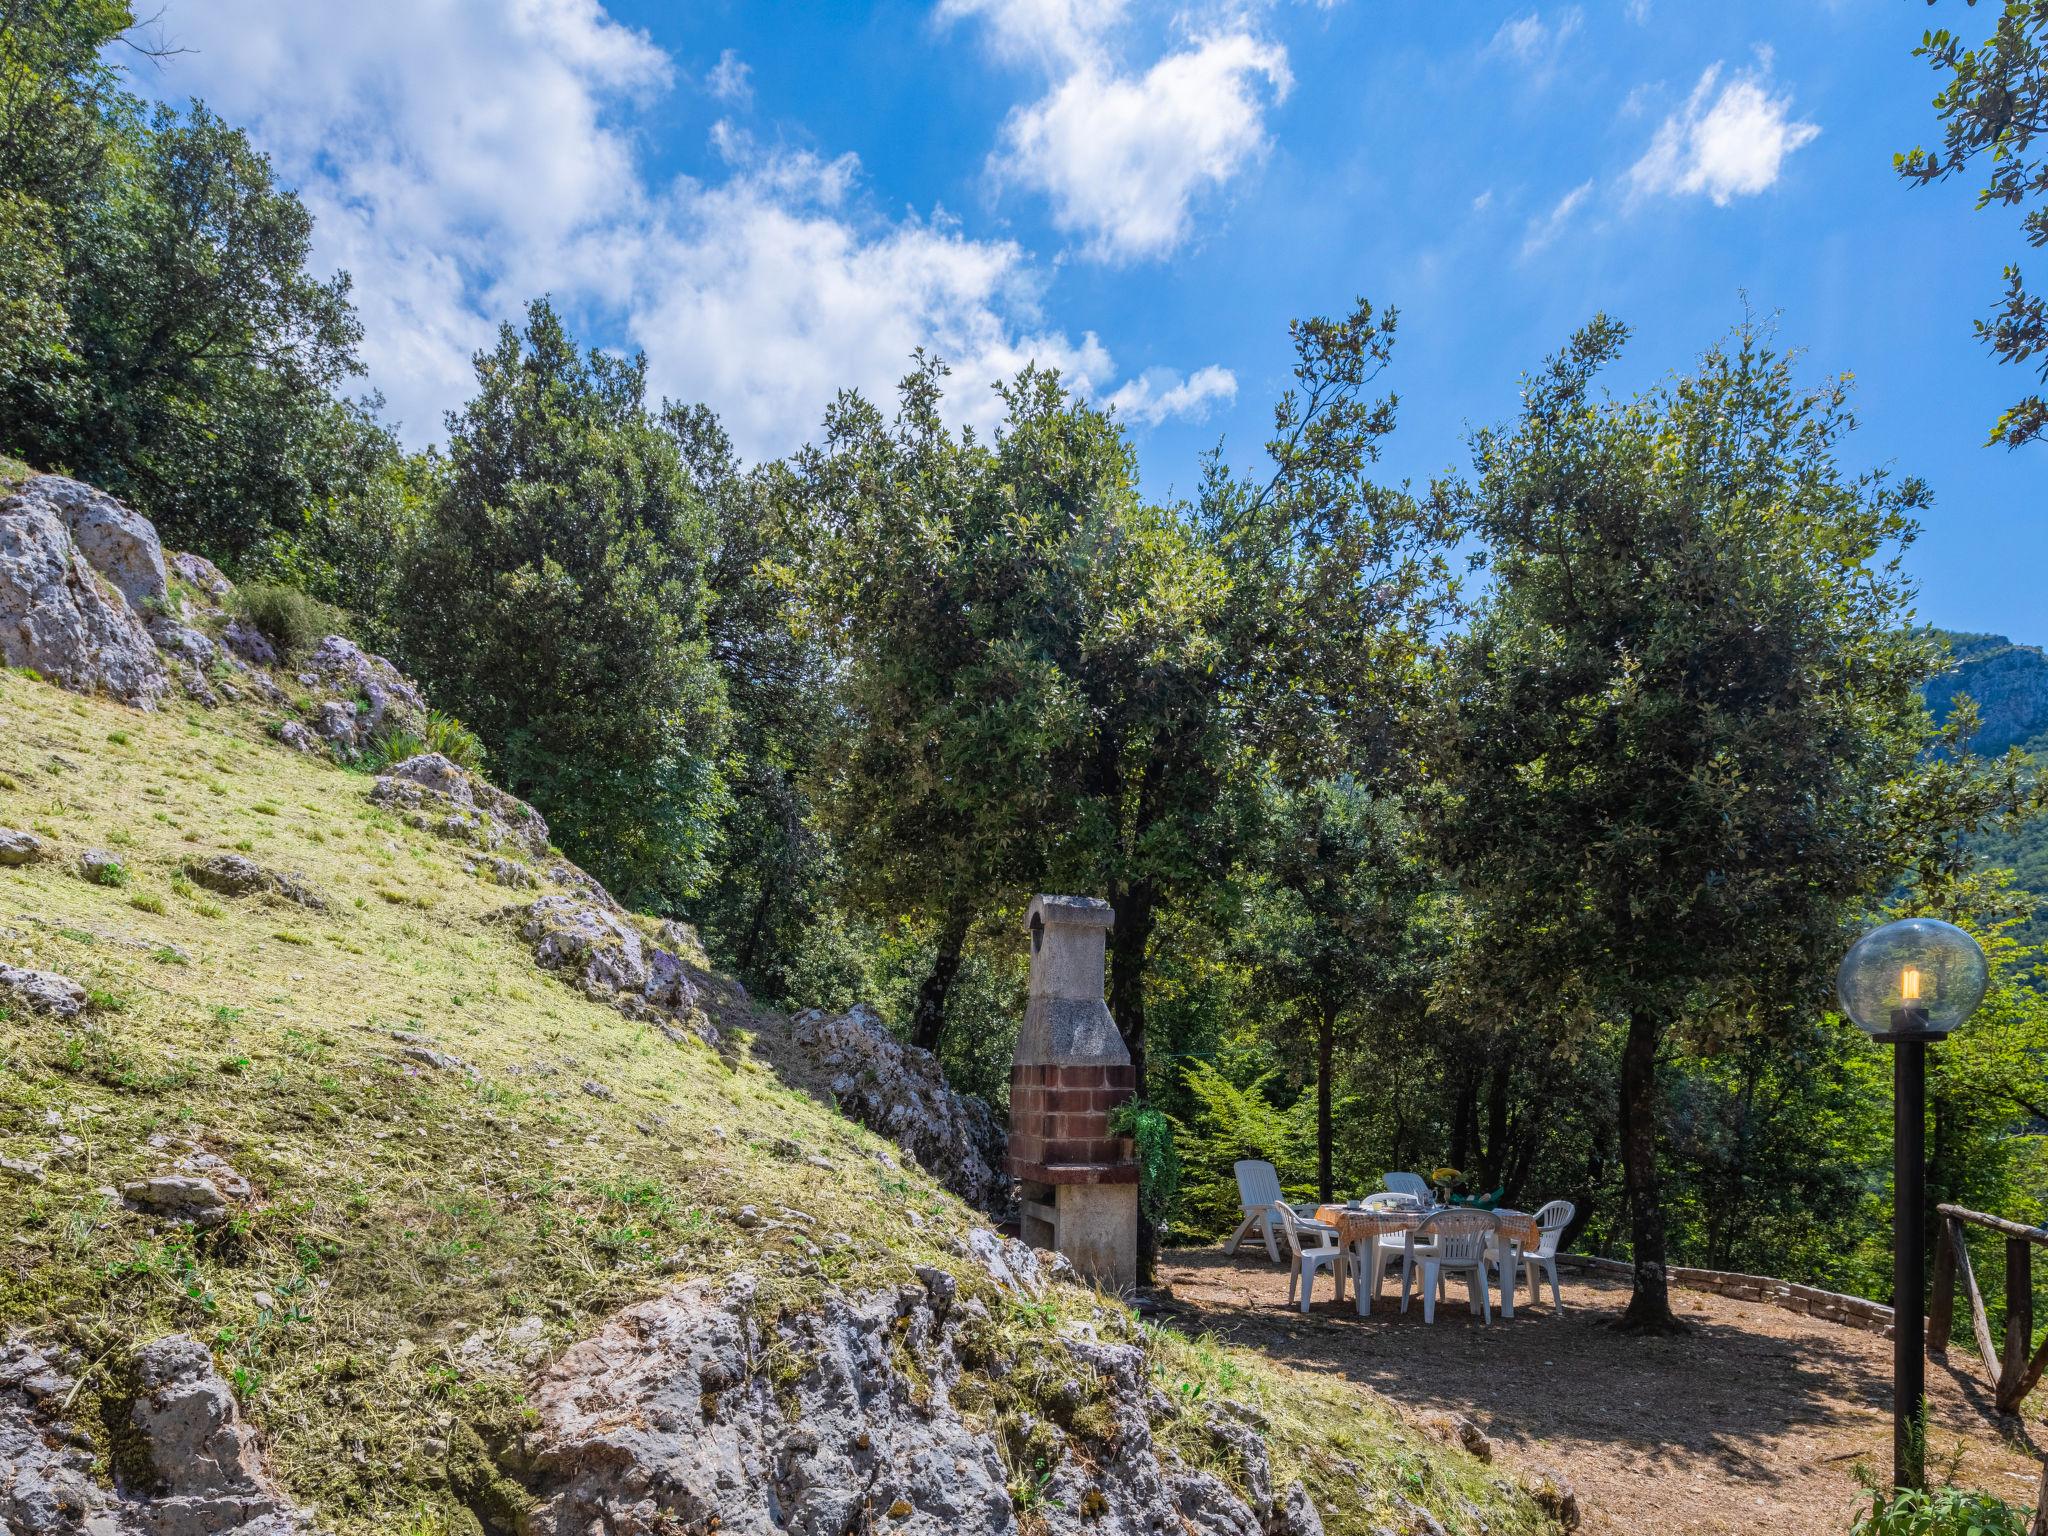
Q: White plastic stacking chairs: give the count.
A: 4